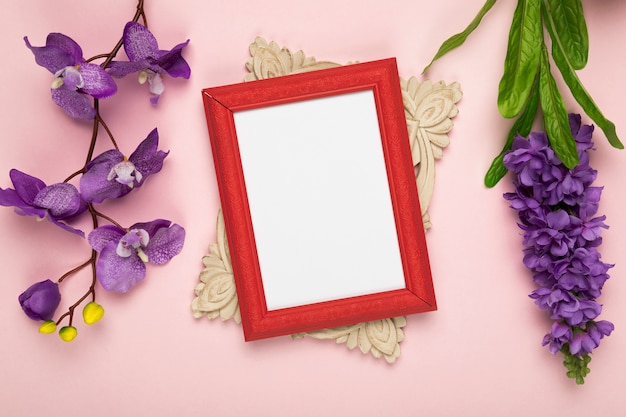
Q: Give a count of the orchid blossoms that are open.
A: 5